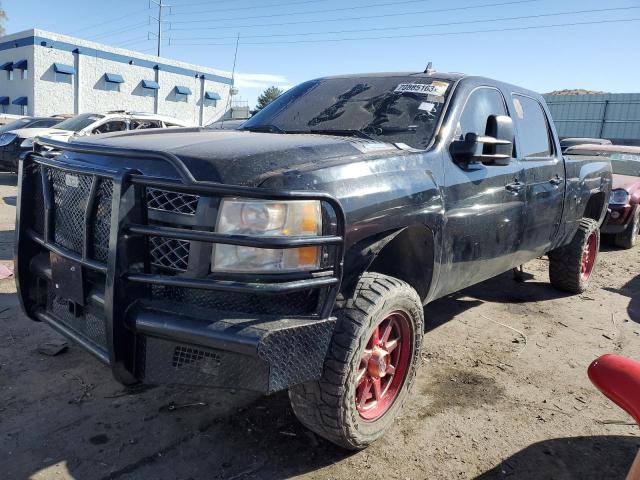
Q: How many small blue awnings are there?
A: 9